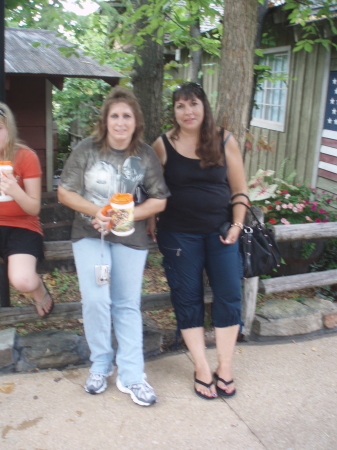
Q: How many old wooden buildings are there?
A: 2